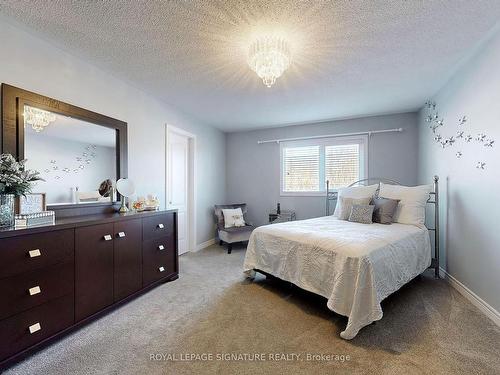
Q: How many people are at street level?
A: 0